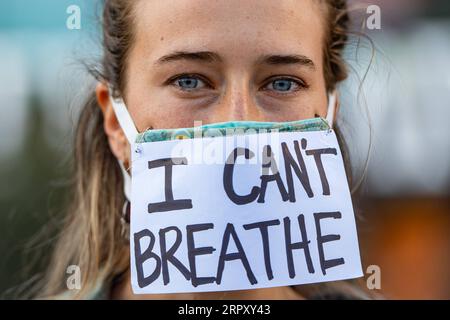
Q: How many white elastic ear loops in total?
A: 2